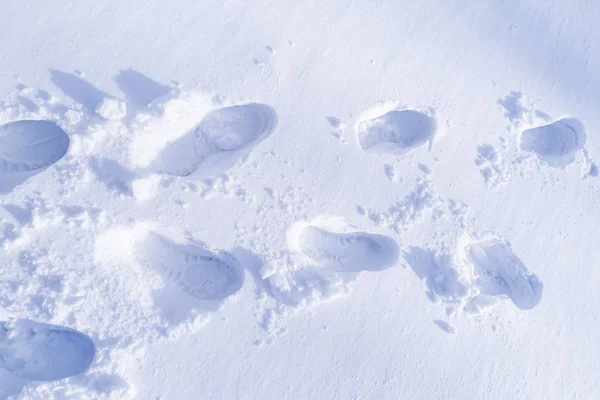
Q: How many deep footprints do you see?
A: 8